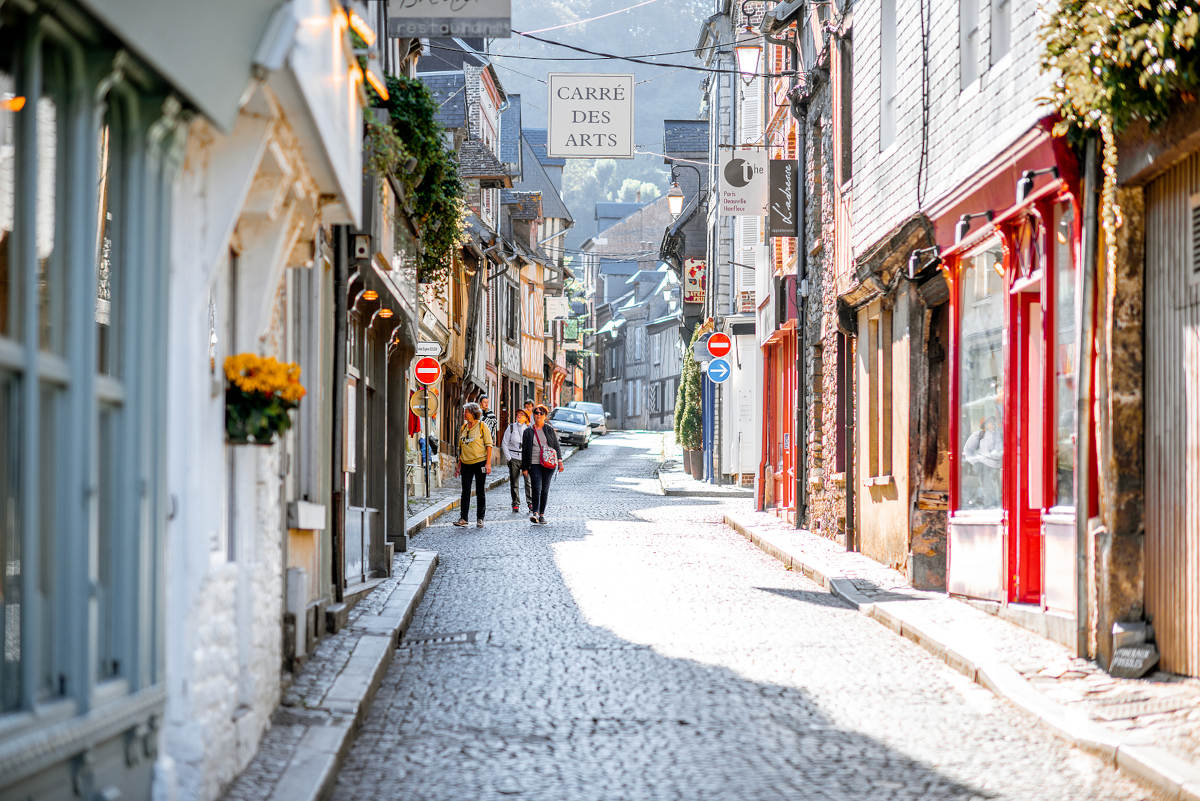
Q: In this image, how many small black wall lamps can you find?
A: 3